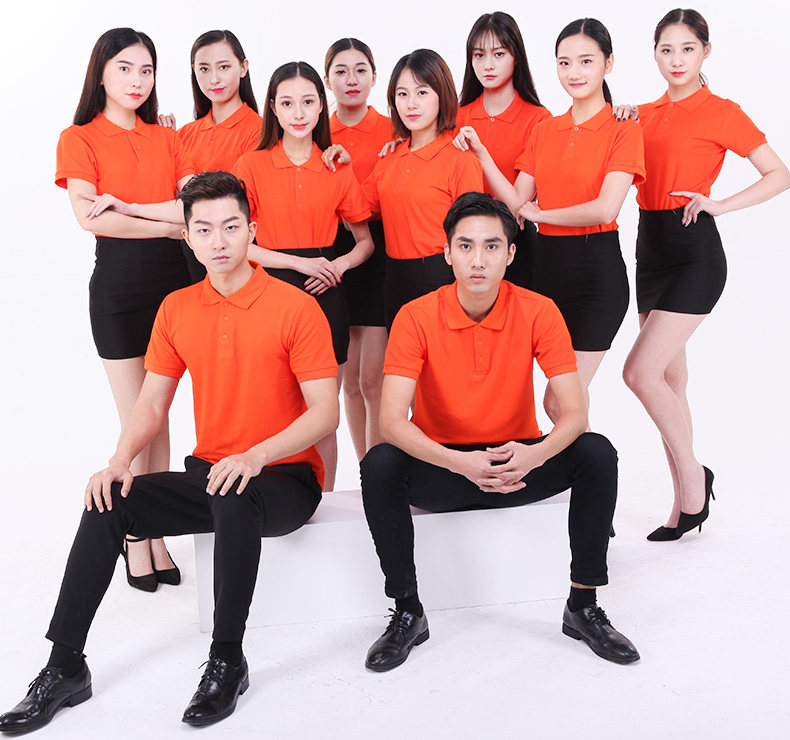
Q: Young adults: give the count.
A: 10